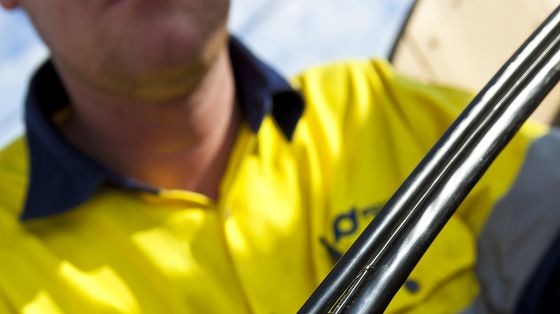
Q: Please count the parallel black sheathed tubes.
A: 2